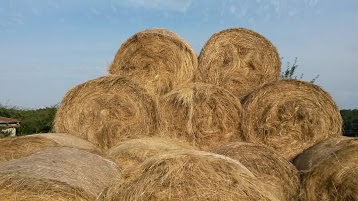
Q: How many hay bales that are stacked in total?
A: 11